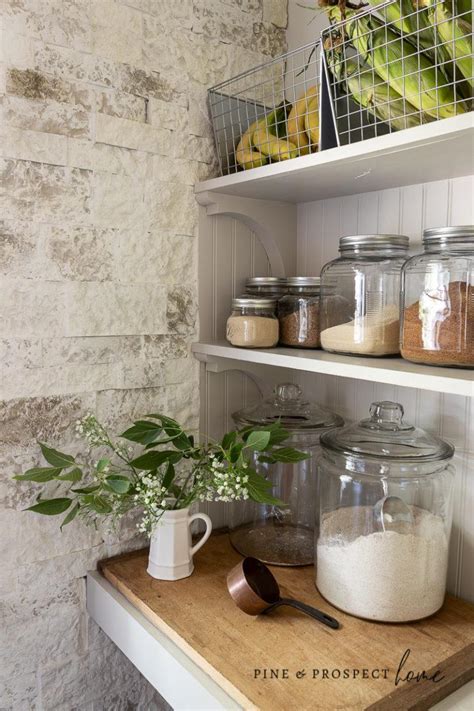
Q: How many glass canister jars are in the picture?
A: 7